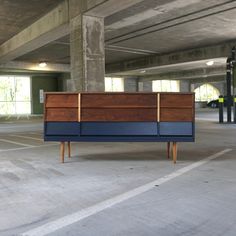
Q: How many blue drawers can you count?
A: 3